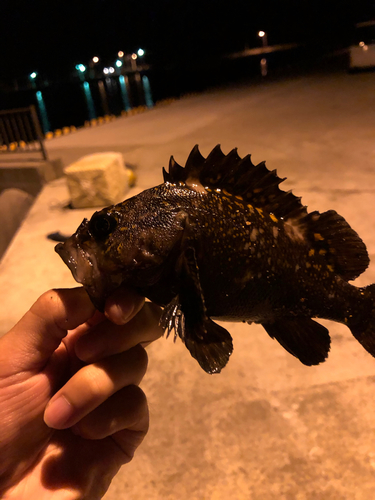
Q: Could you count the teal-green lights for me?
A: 4